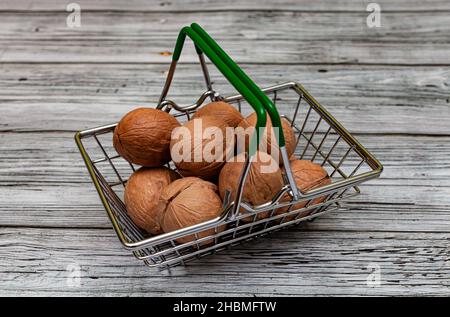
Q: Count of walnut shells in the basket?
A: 8